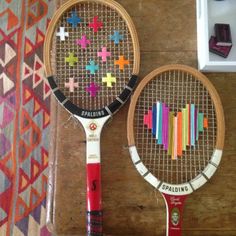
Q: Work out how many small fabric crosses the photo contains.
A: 12